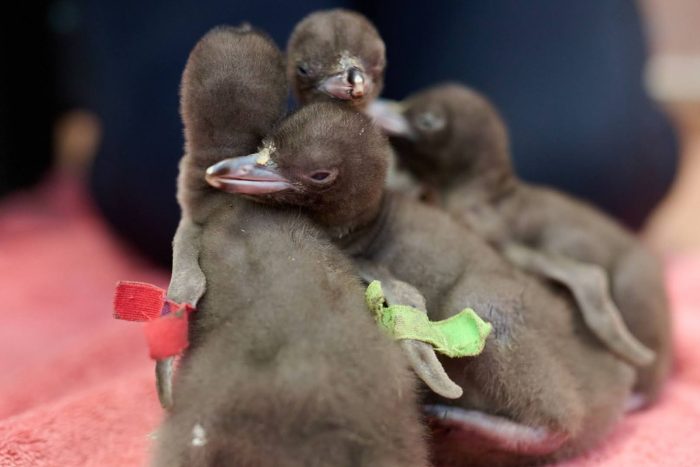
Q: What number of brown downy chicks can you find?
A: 4